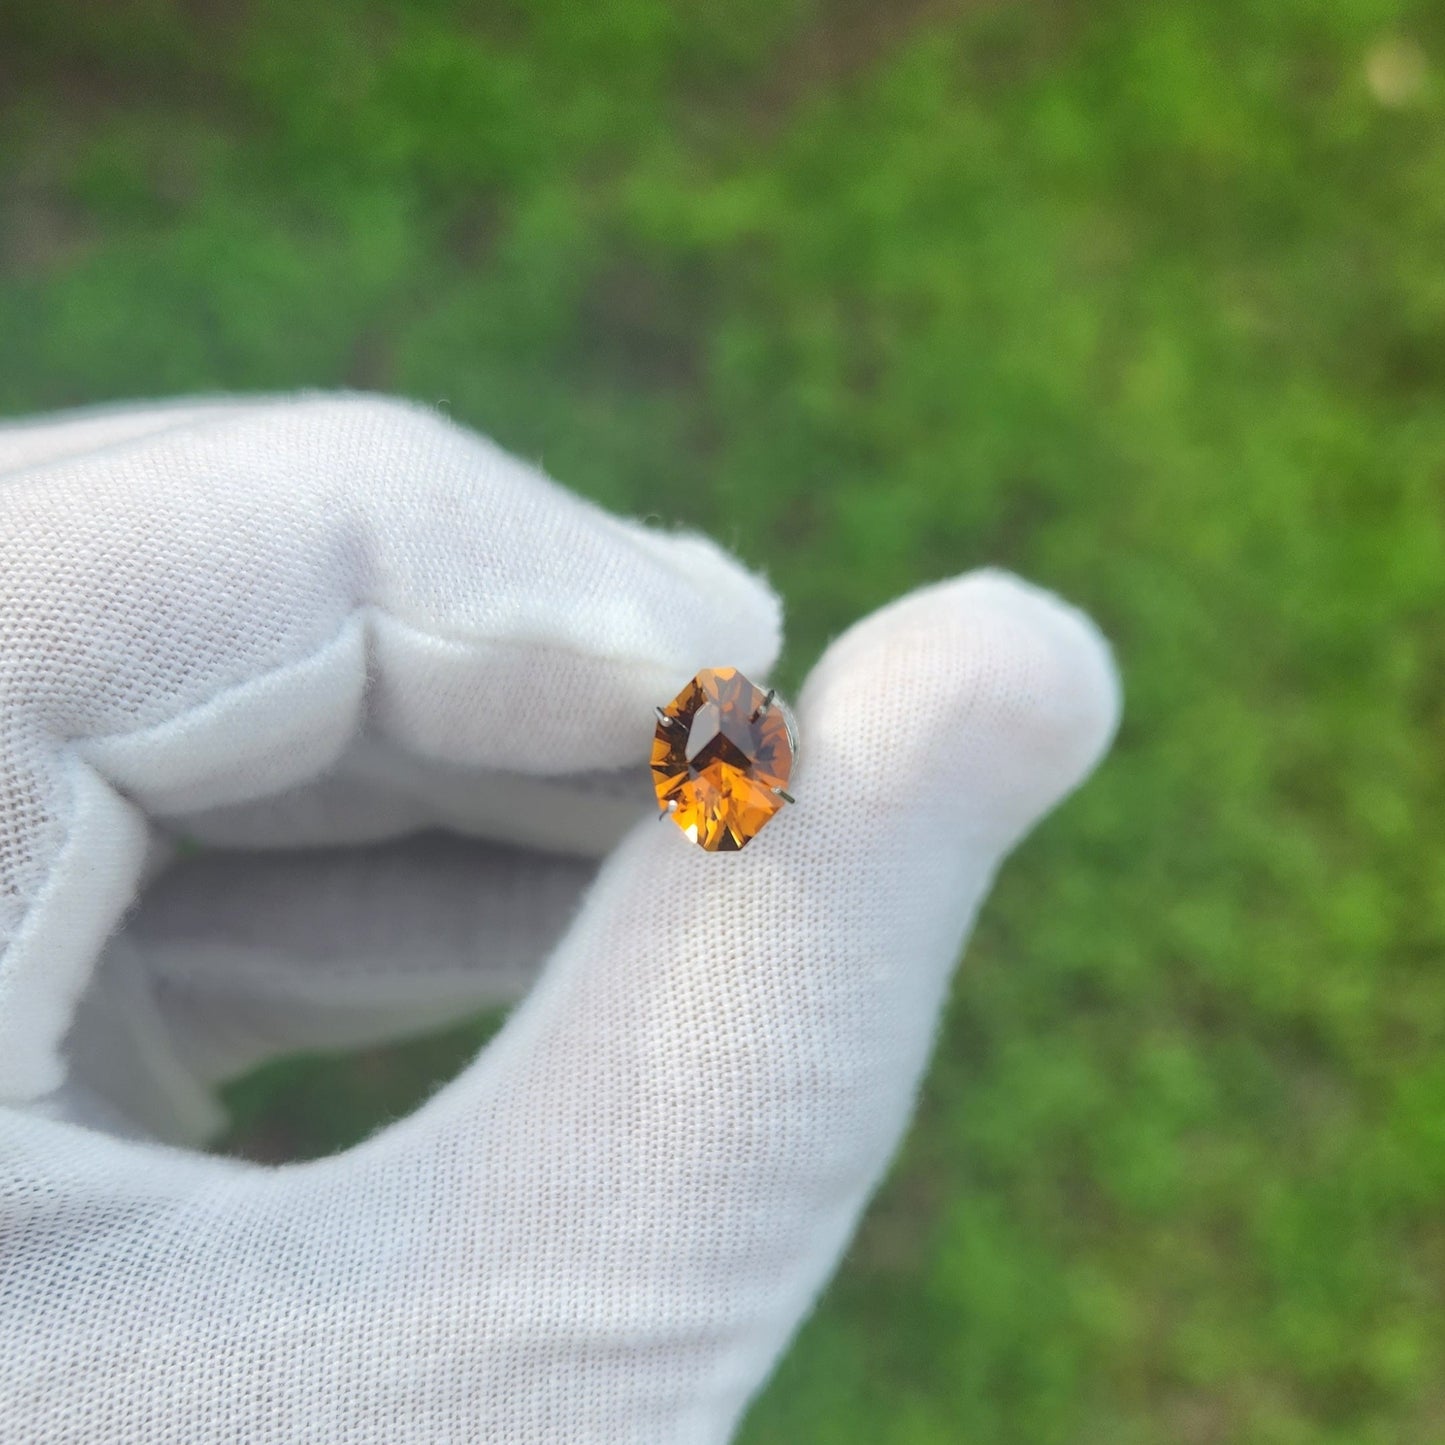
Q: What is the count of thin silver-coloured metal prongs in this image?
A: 4